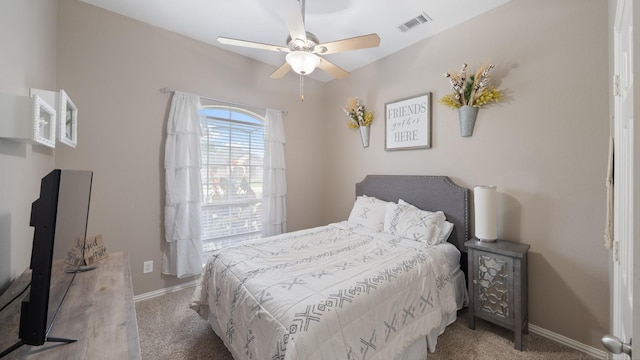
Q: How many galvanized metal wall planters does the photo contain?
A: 2